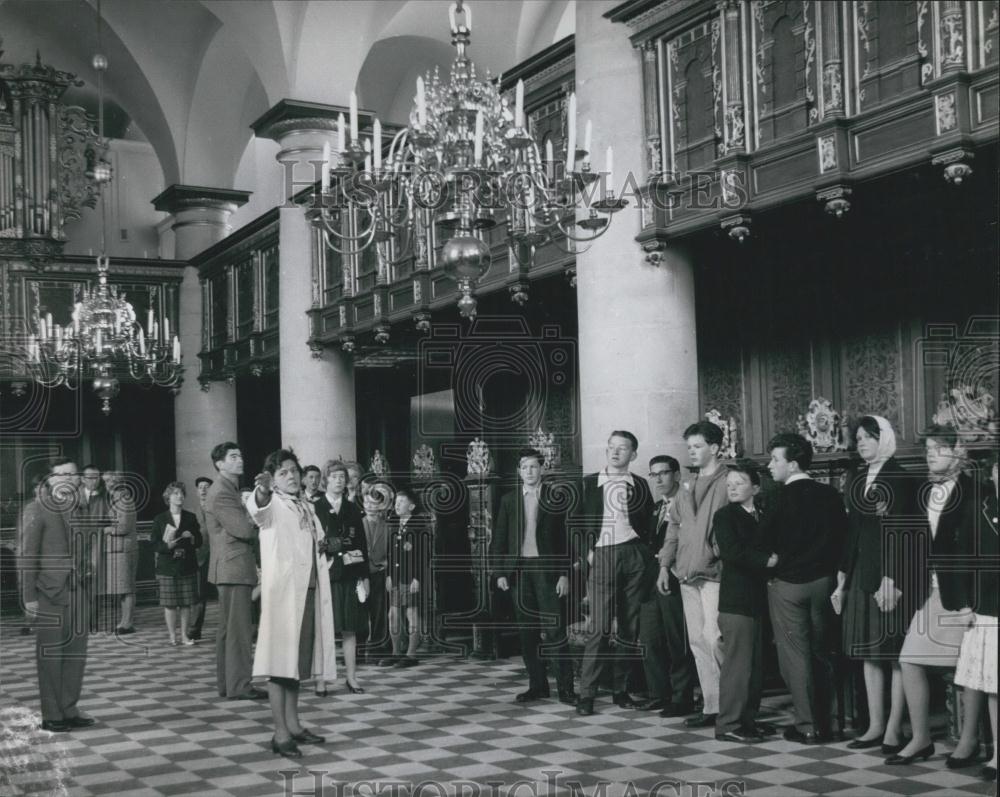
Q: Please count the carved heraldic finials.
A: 7